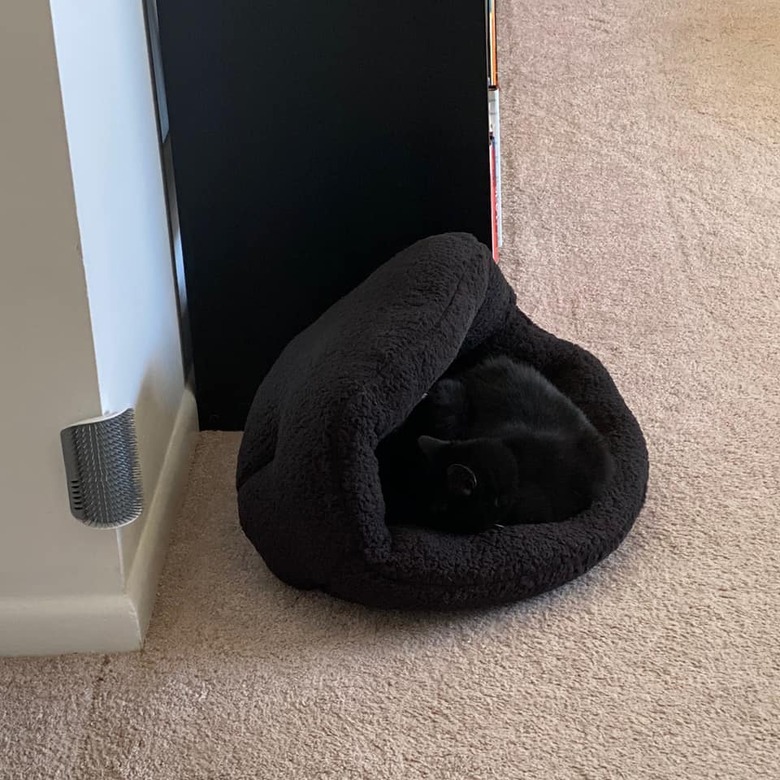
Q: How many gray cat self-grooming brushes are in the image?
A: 1